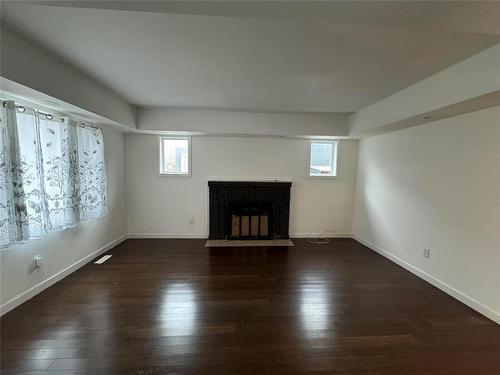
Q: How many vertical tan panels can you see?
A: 4